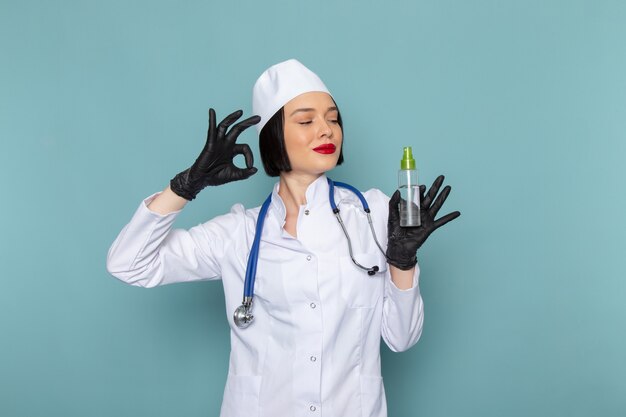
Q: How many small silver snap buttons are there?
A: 5